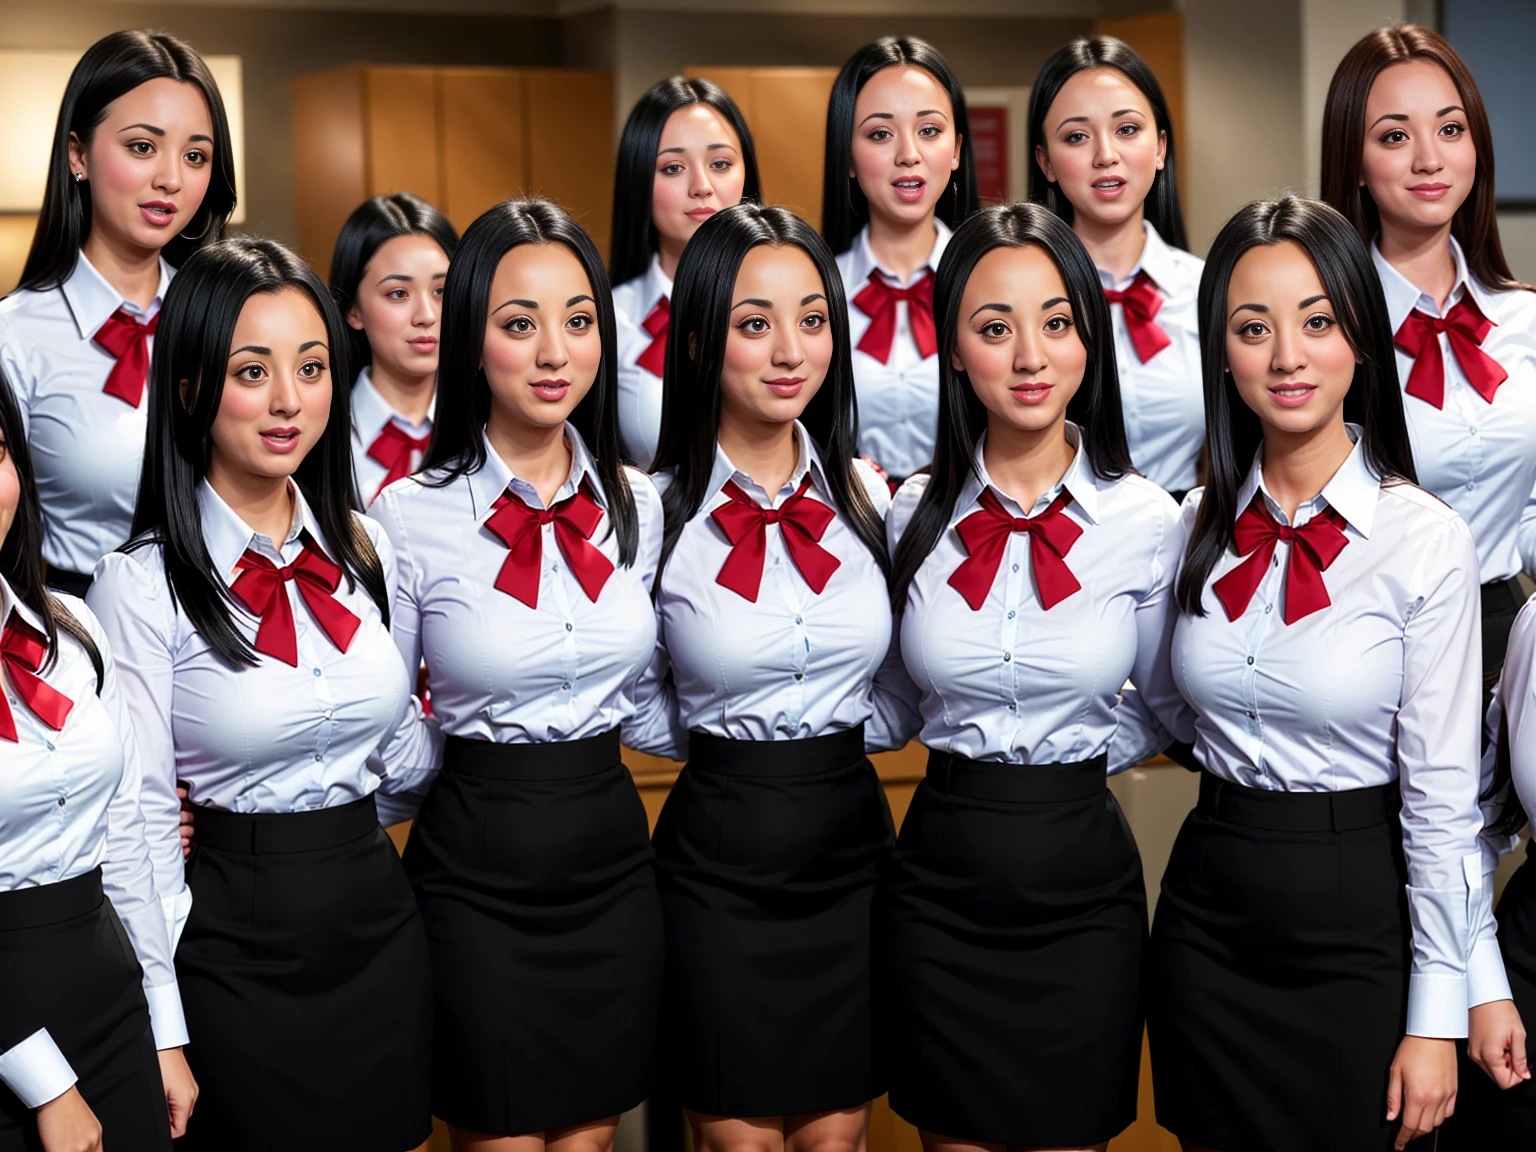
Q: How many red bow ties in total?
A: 12